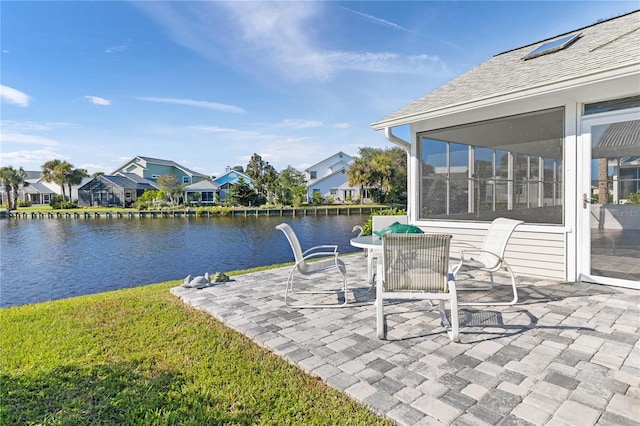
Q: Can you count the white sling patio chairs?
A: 4